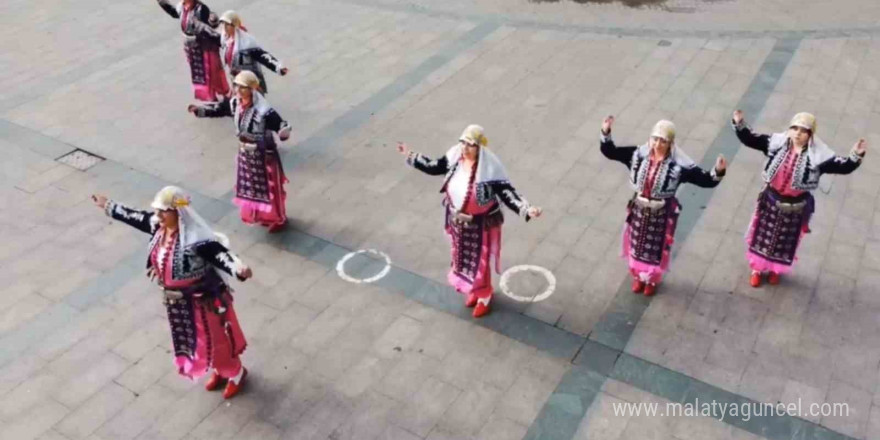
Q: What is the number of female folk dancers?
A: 7